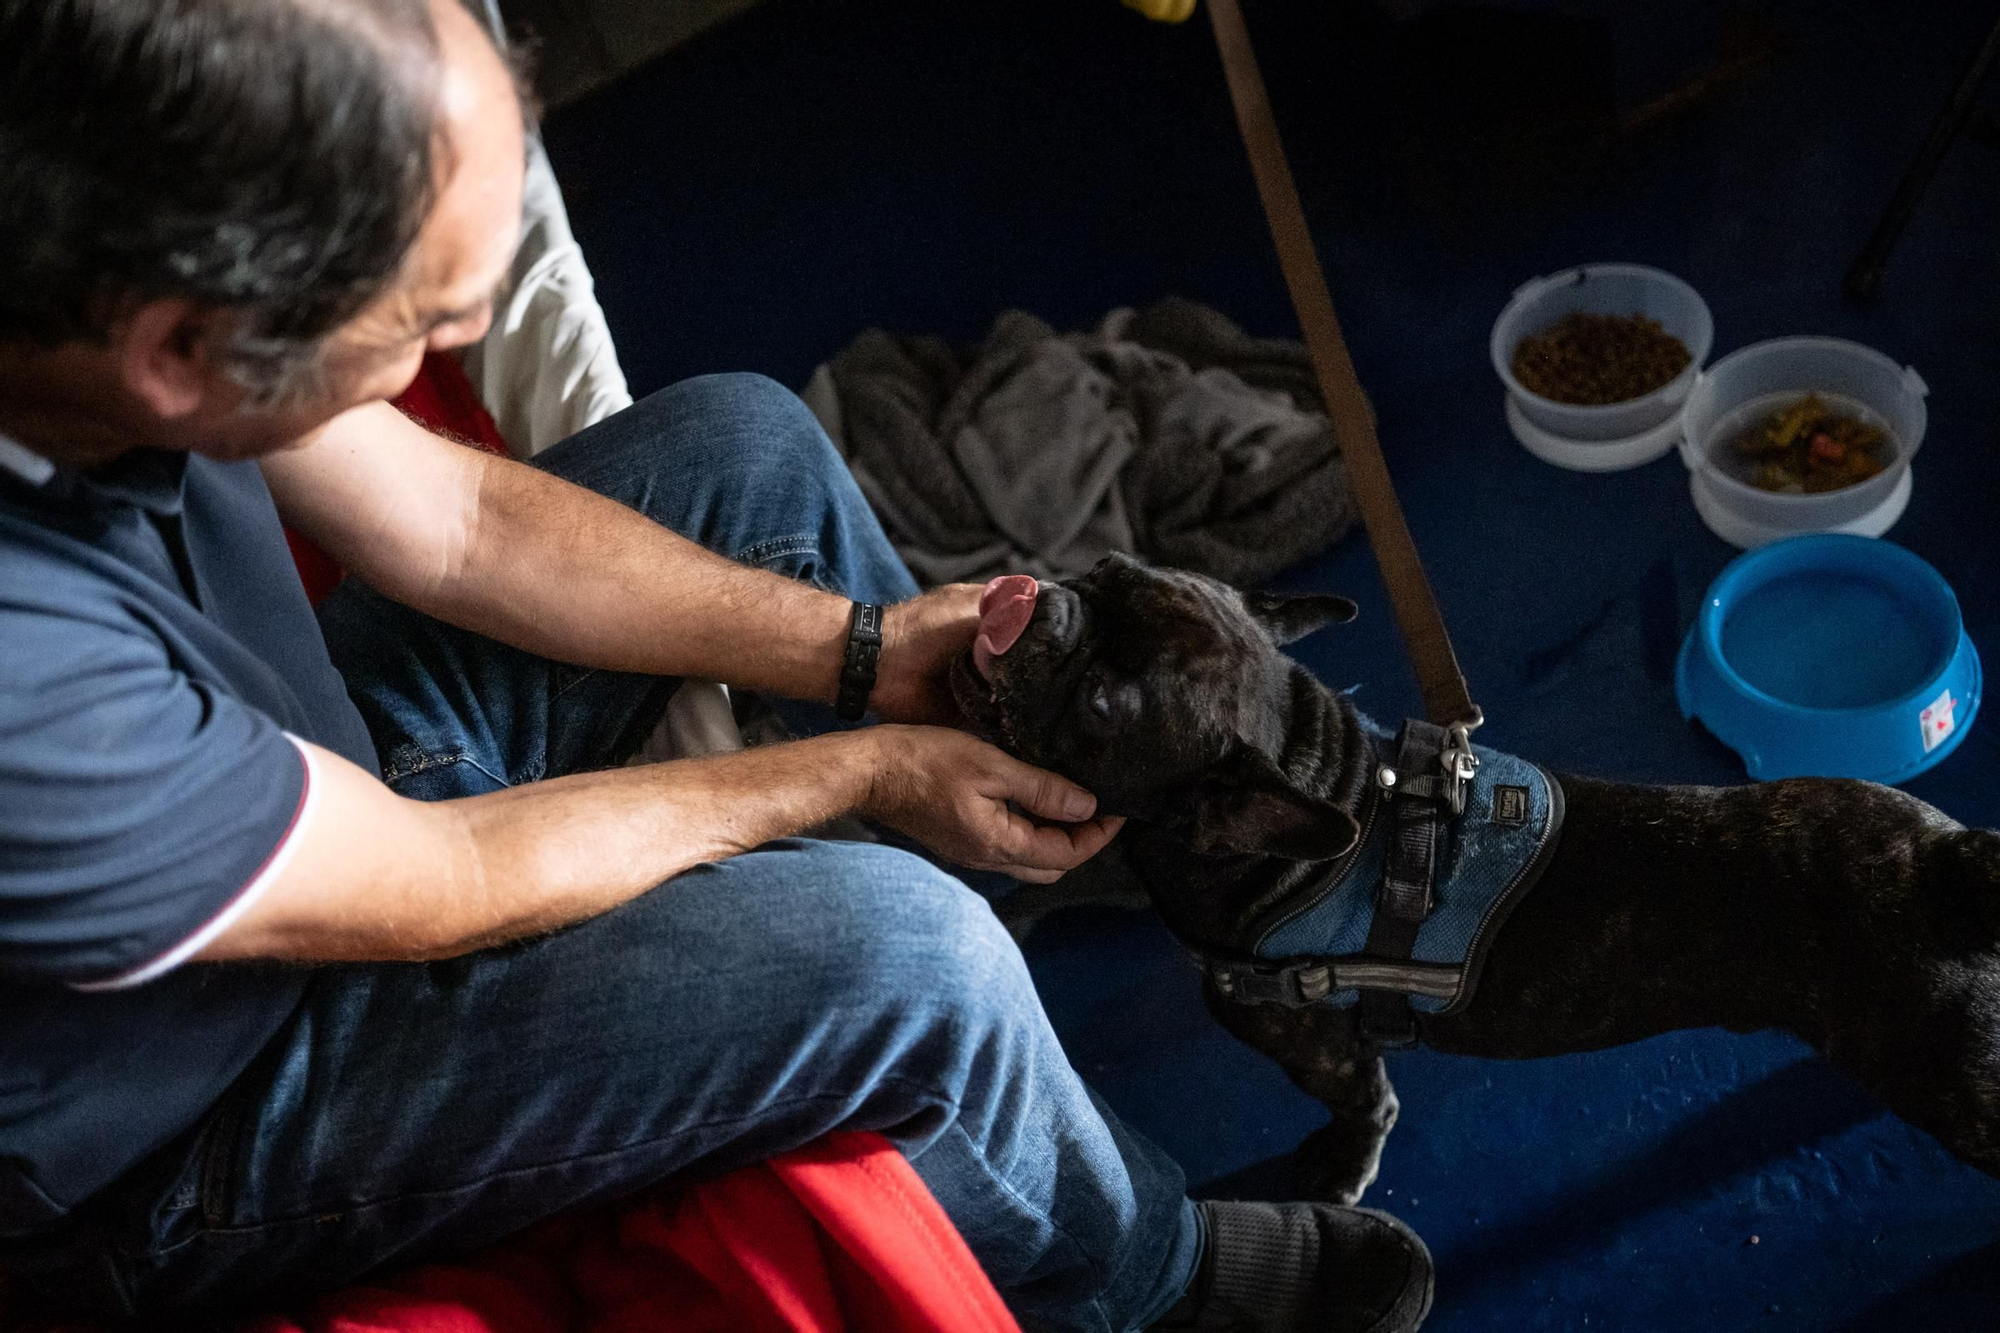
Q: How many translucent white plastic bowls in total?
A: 2